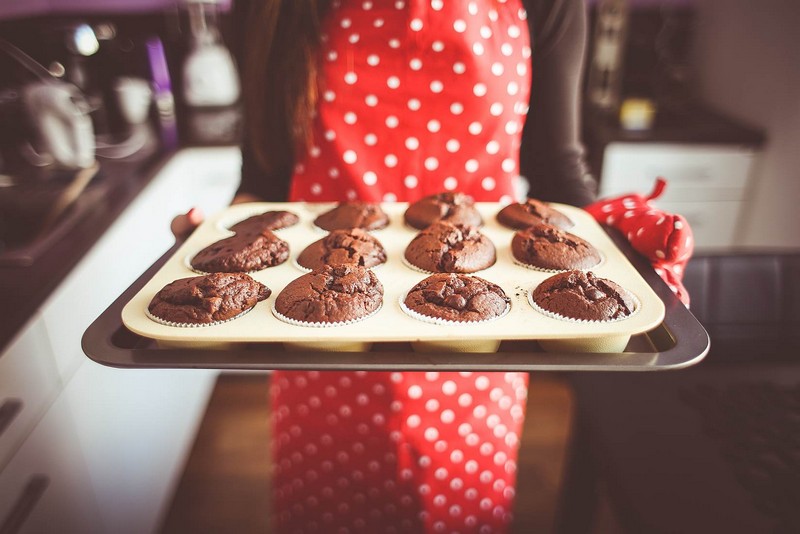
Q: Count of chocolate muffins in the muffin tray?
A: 12